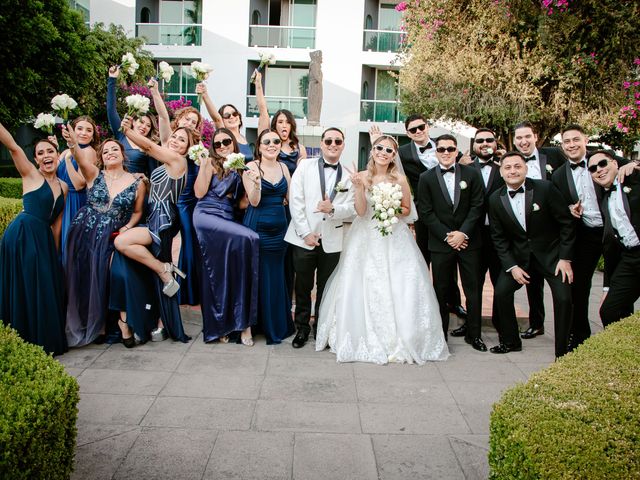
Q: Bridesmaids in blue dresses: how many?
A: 10